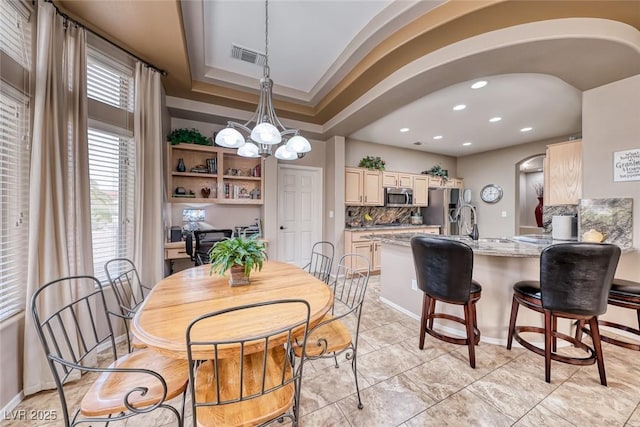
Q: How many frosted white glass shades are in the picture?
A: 5